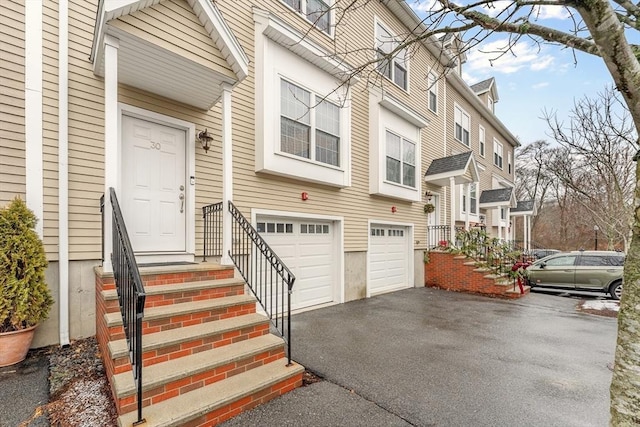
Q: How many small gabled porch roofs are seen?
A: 4